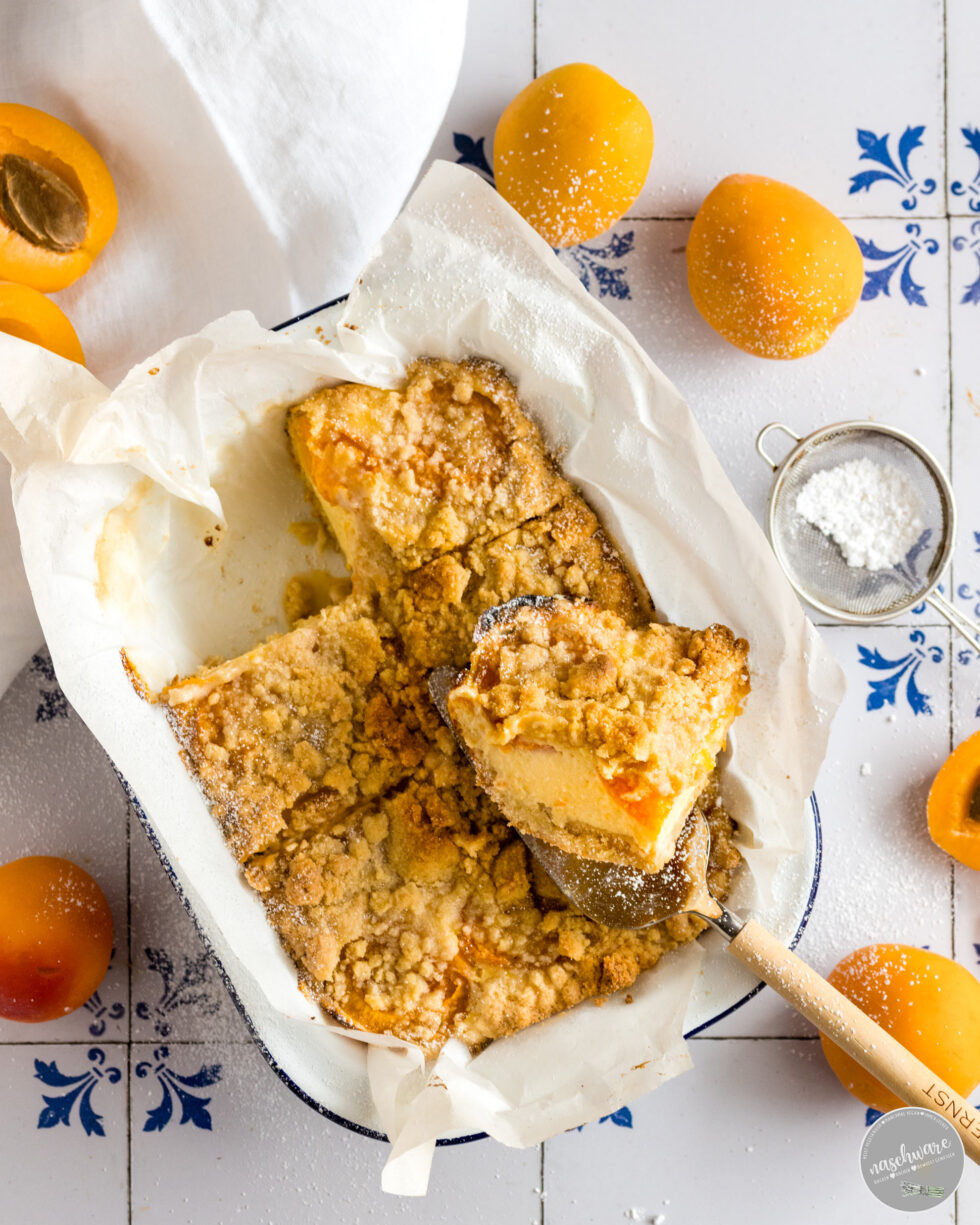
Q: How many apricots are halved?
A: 3